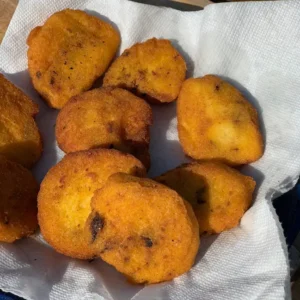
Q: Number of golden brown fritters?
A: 9